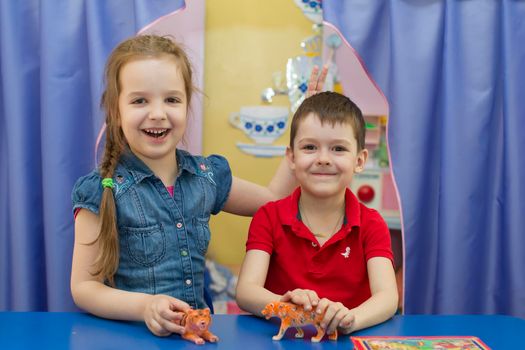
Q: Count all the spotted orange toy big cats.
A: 1